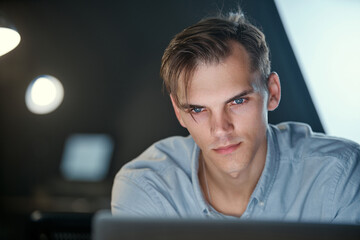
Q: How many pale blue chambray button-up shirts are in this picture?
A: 1